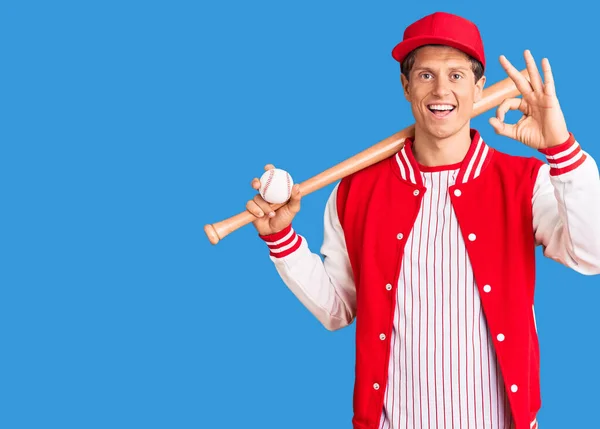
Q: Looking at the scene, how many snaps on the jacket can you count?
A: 10